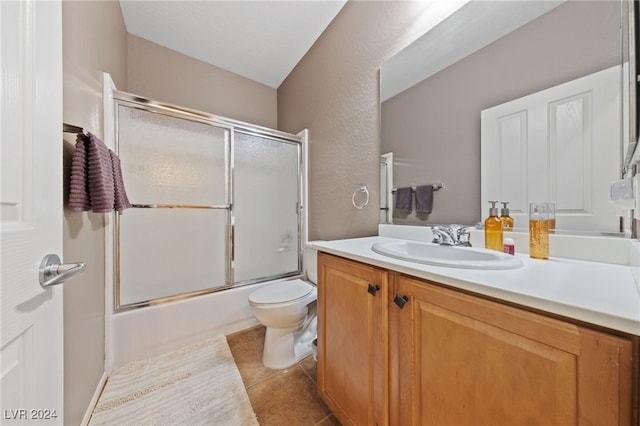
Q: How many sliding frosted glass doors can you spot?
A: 2